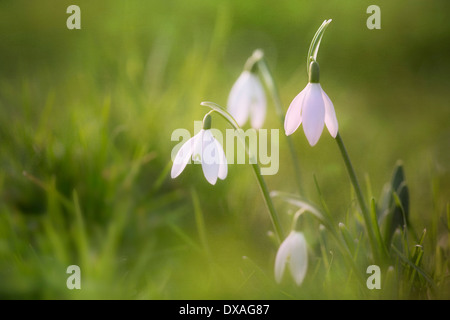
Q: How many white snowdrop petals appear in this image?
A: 10